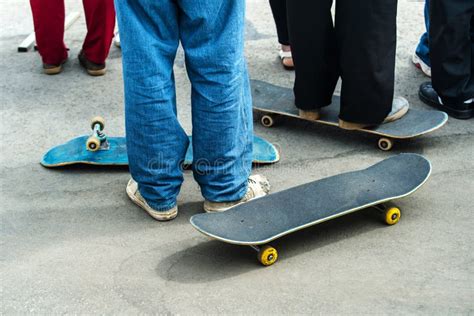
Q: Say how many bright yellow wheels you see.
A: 2